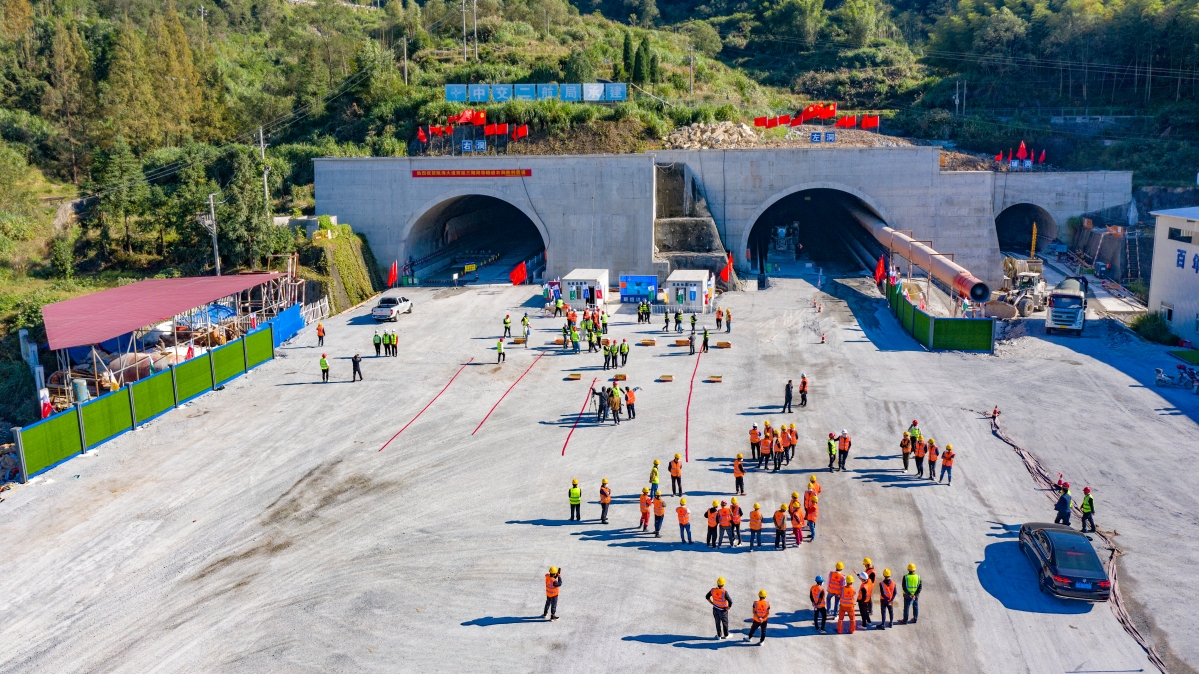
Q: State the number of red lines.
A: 4